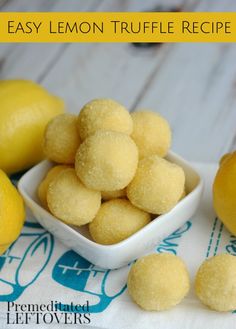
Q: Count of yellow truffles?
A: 11